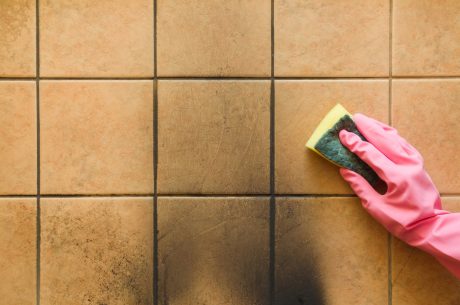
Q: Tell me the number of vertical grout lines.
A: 4